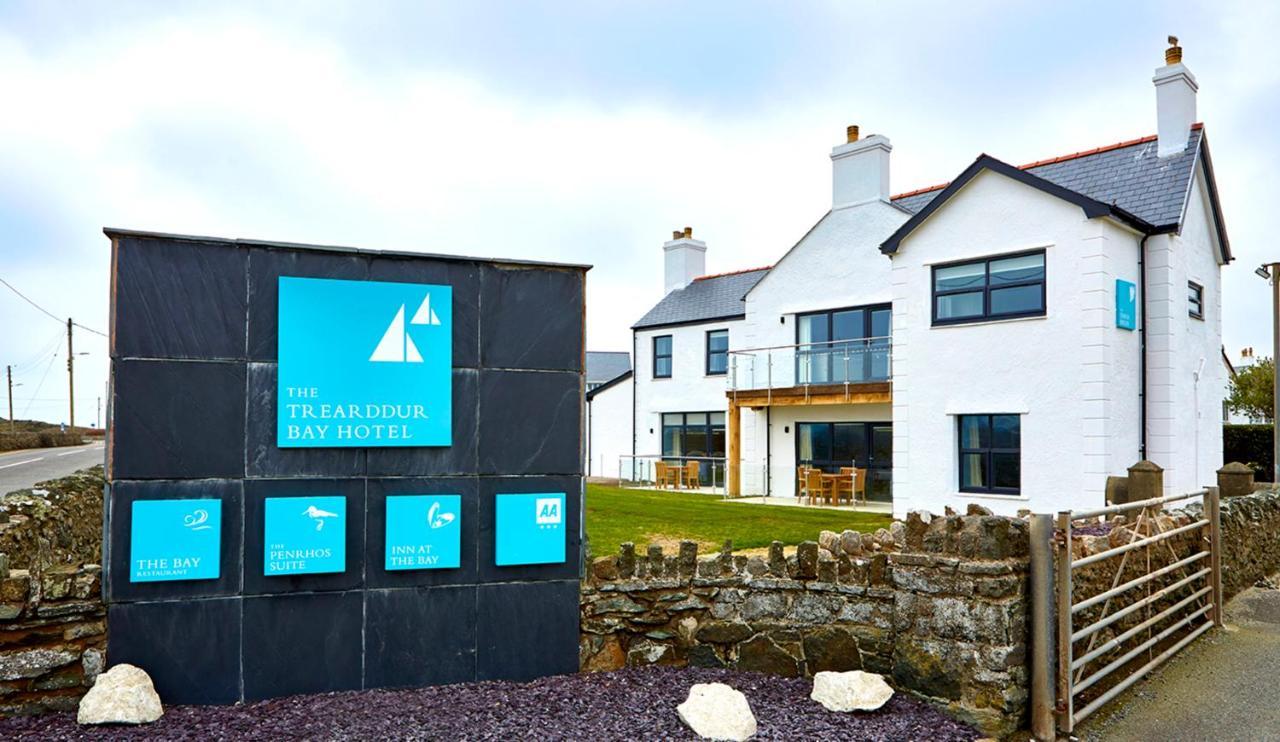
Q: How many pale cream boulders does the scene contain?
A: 3